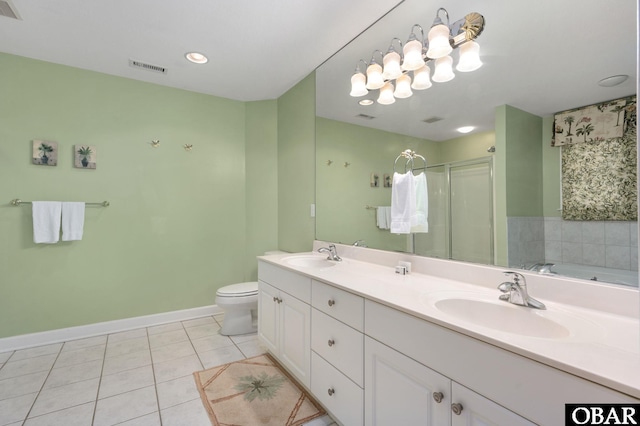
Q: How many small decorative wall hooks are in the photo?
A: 2